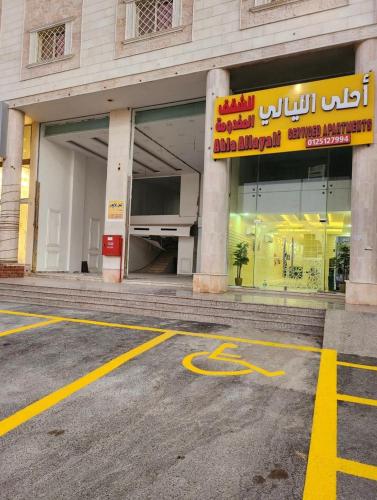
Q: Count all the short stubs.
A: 3